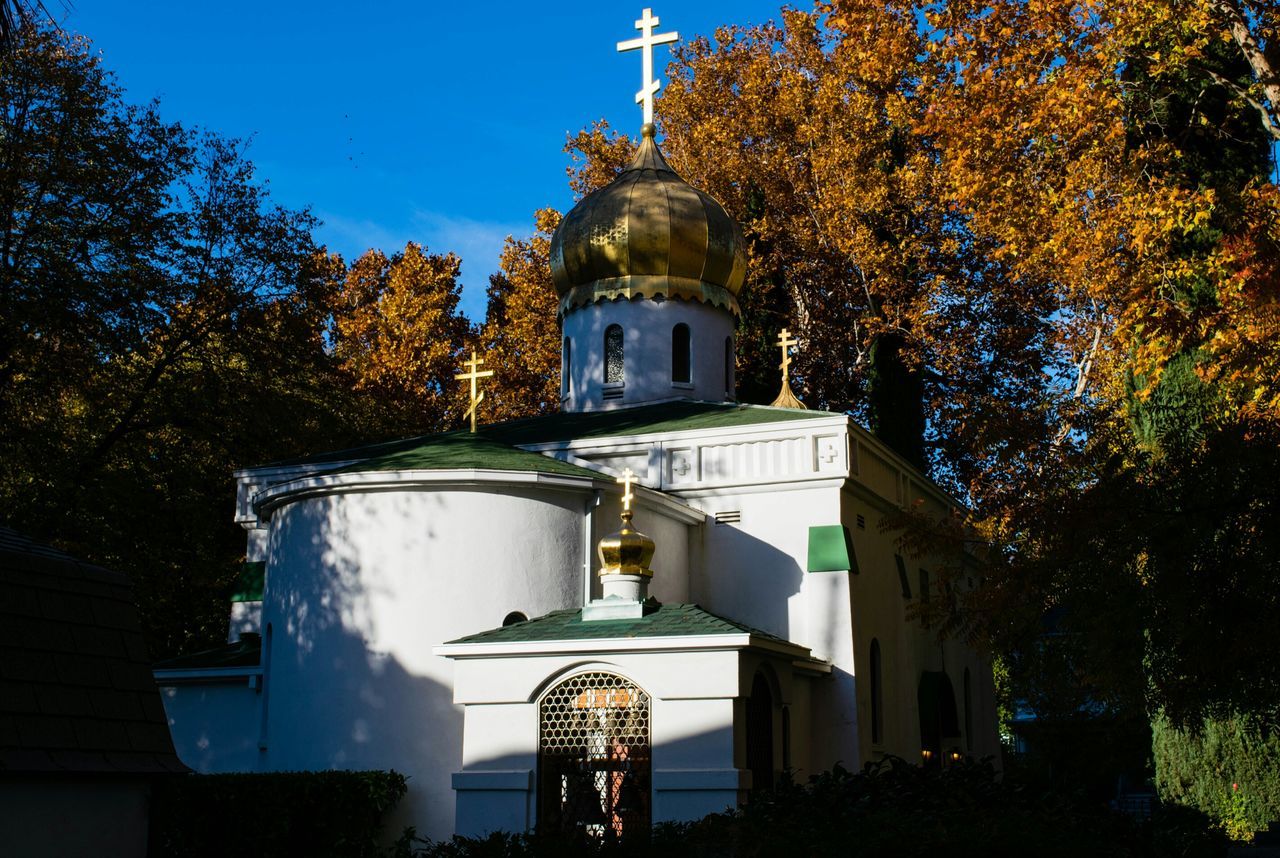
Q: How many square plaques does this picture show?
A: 2